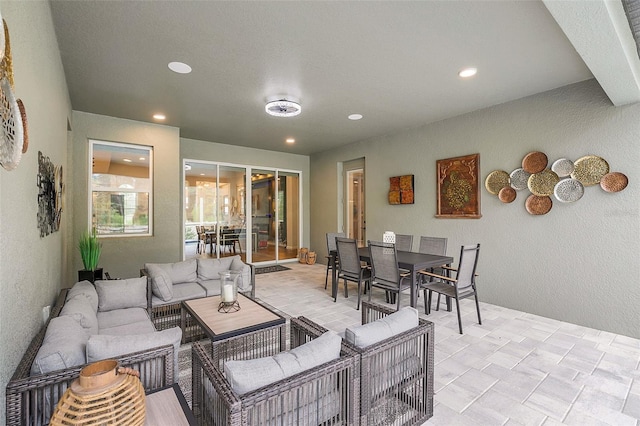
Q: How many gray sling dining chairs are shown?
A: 6